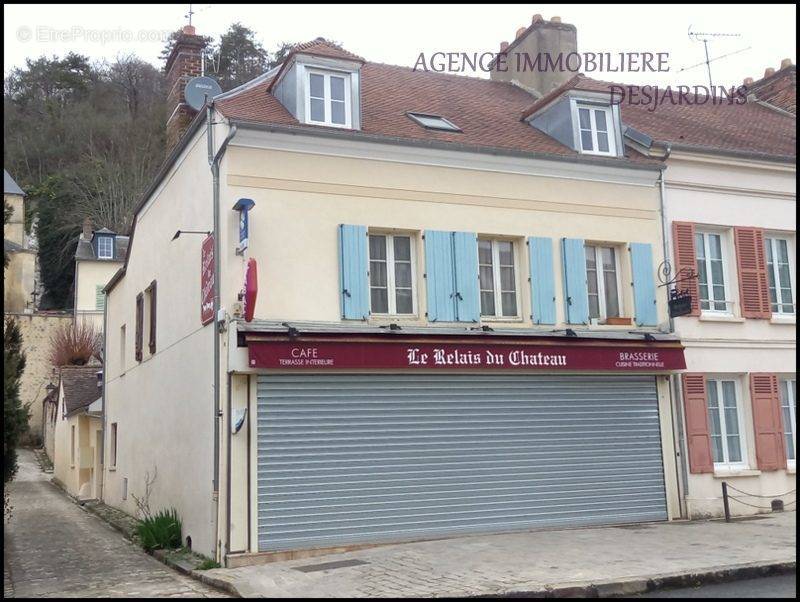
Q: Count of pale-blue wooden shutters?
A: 6